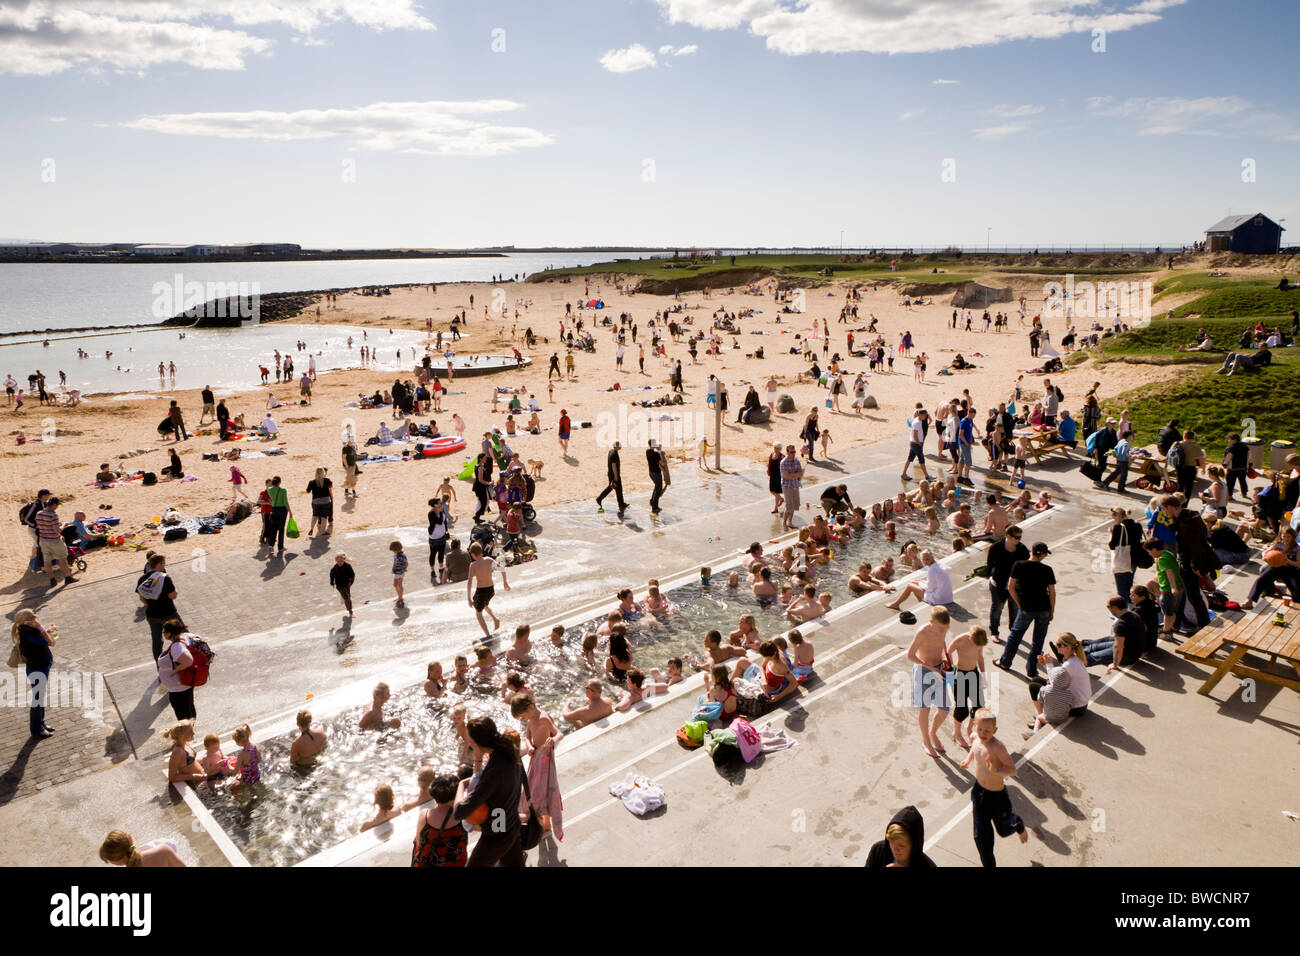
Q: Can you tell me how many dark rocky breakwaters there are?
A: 1